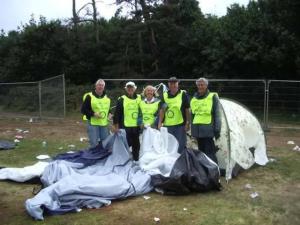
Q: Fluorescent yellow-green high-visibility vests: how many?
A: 5